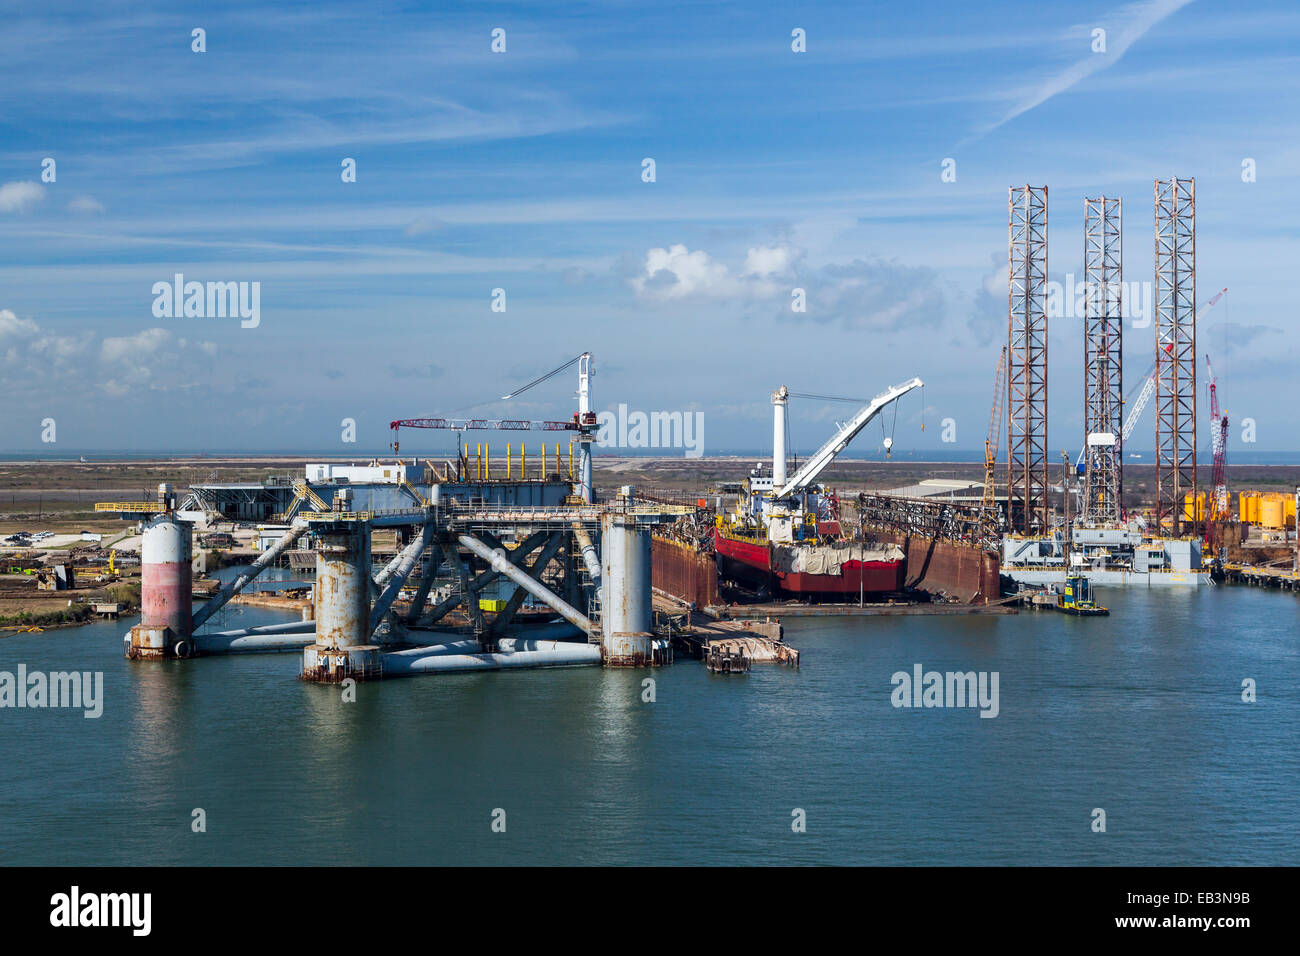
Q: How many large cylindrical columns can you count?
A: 3